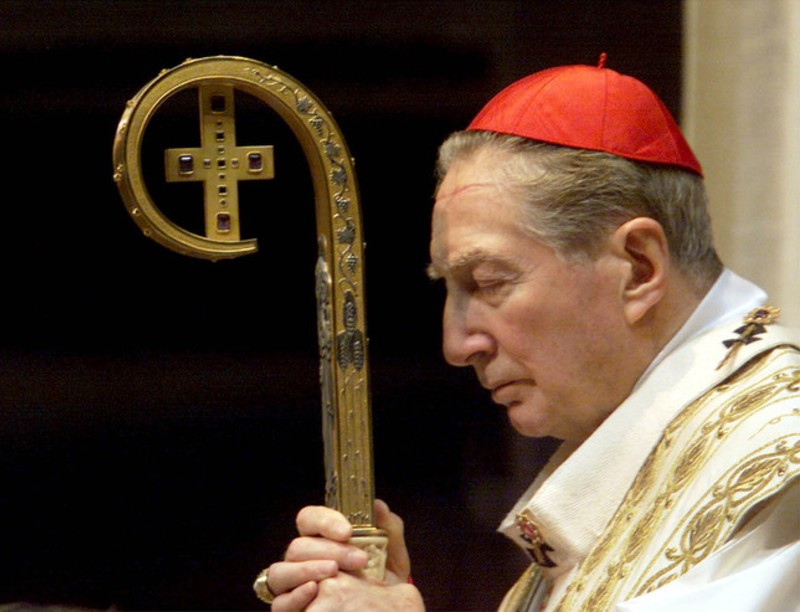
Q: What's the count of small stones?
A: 9